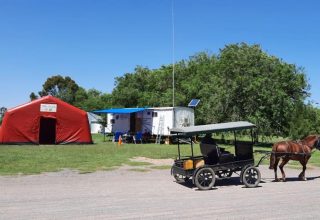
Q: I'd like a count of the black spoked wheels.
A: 4